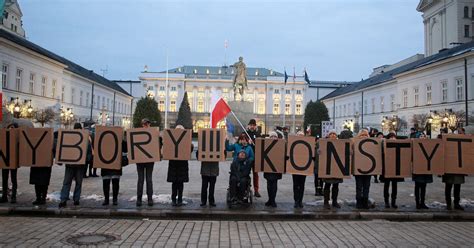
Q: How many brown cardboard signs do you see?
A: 14